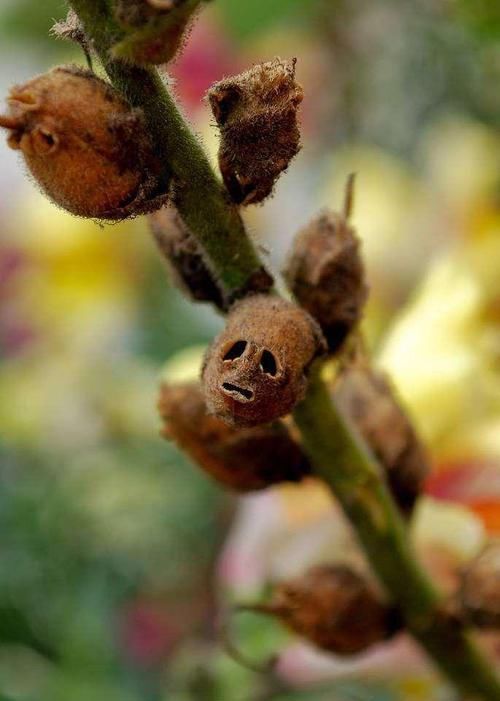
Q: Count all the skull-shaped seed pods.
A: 1